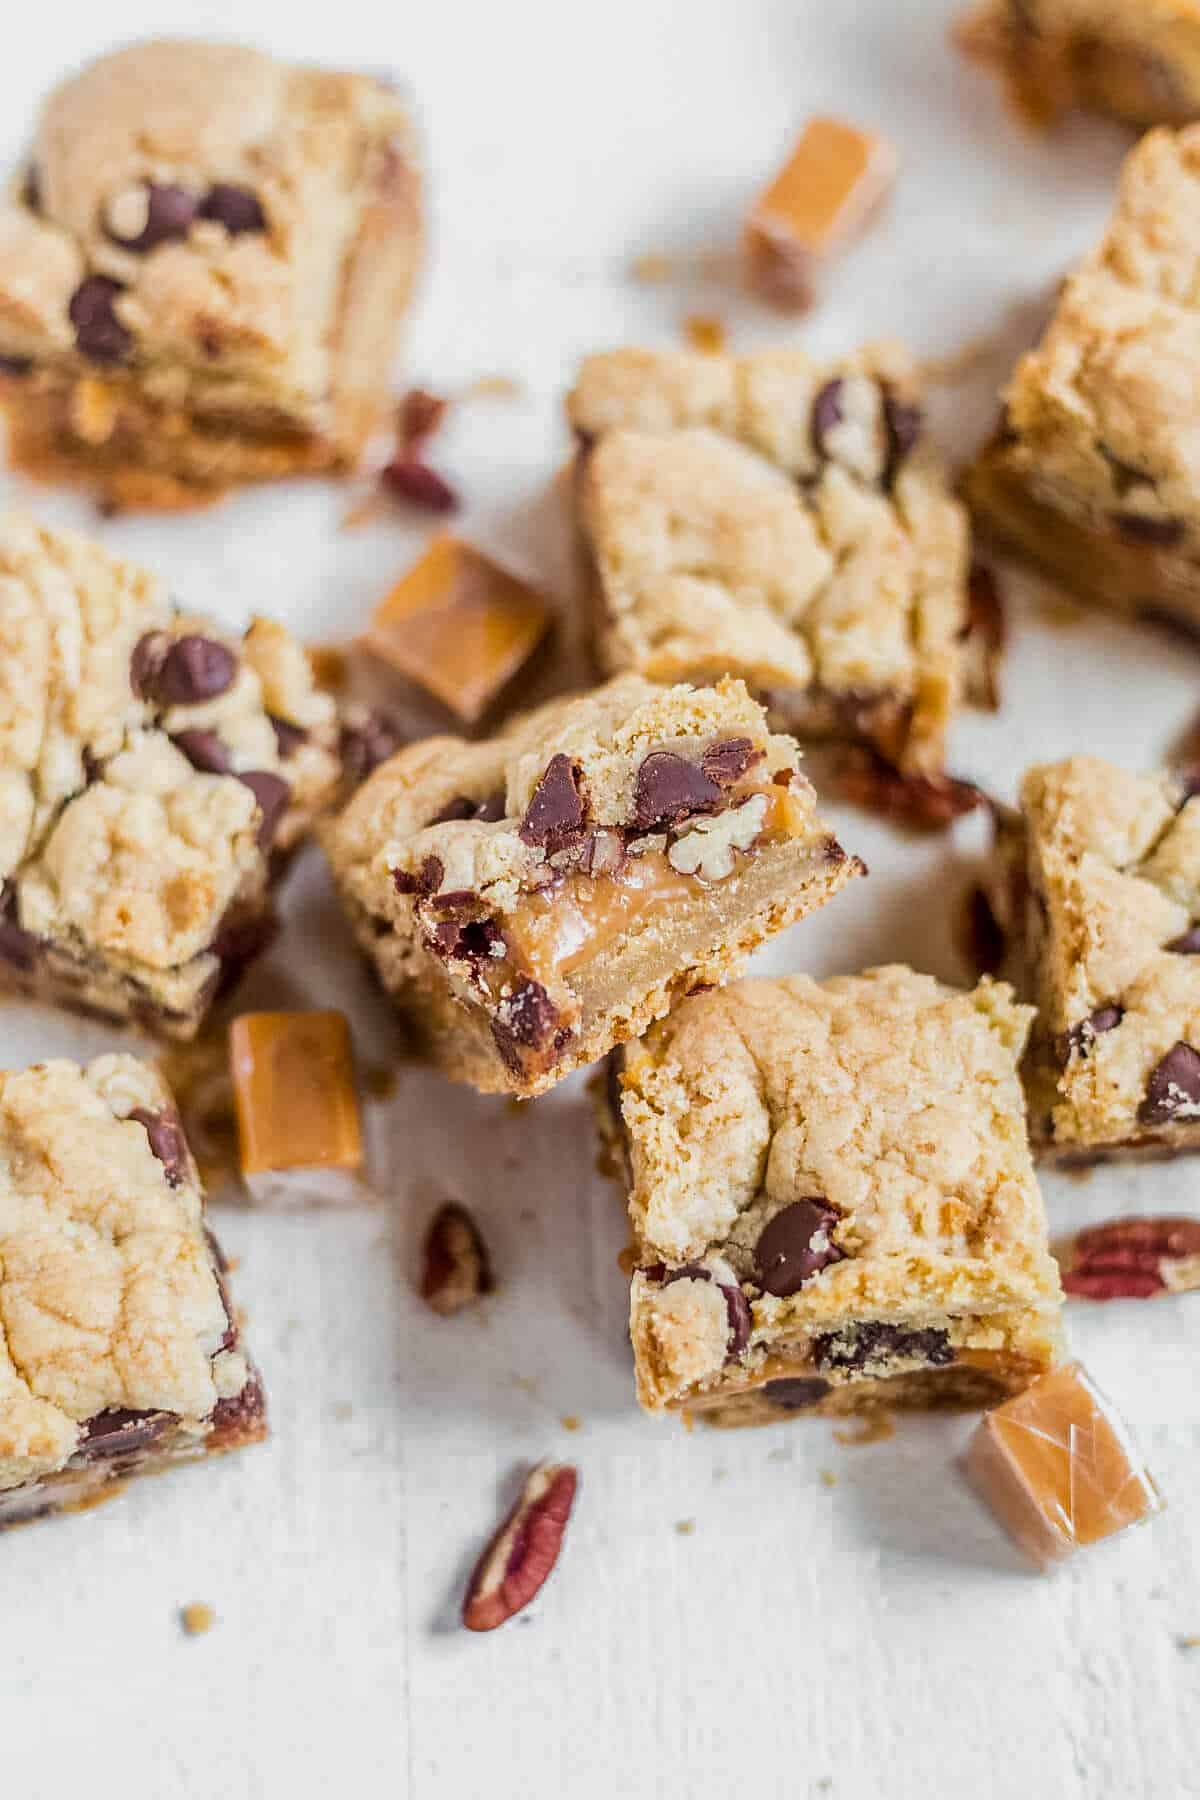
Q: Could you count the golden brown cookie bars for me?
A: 9